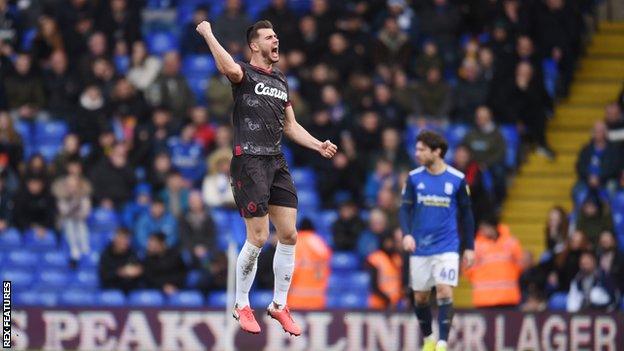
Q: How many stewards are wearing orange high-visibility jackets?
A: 3